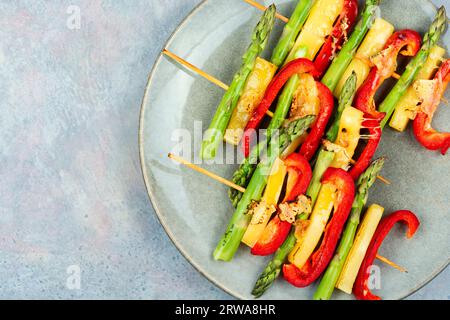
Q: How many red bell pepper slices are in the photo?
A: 9